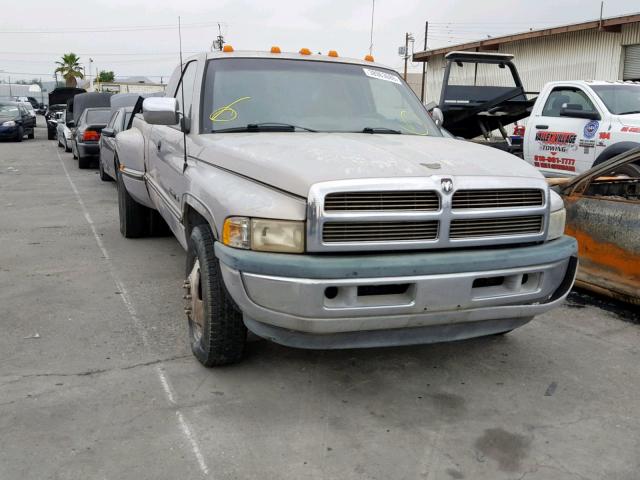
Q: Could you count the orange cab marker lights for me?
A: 5